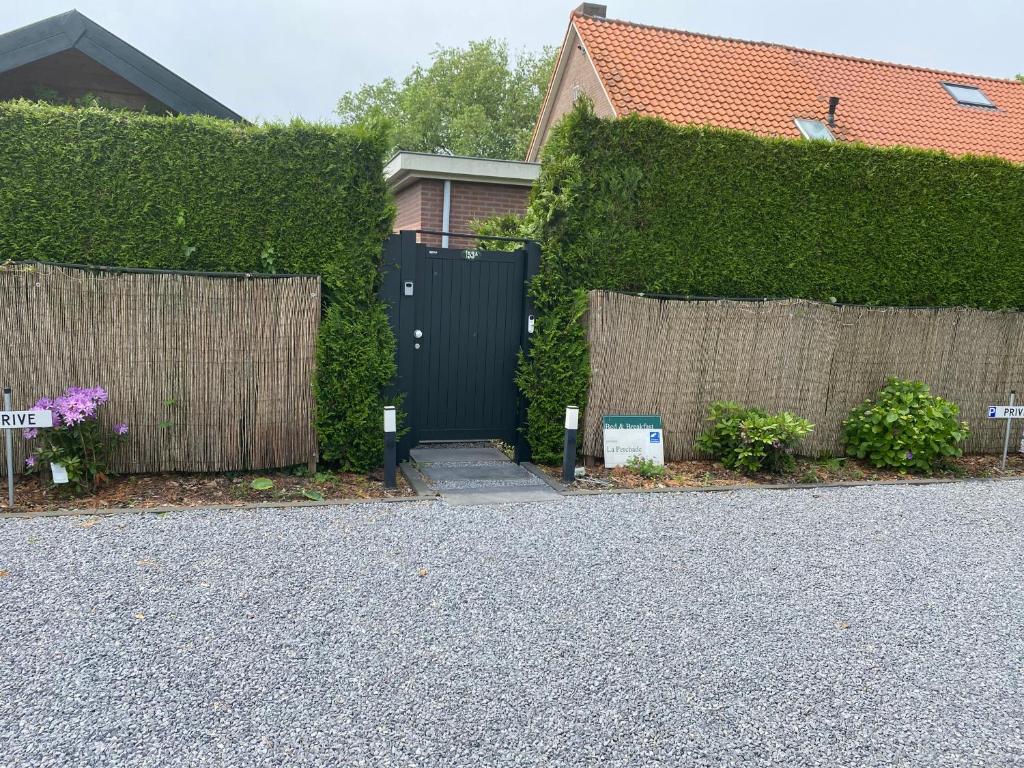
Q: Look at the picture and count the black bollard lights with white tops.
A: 2